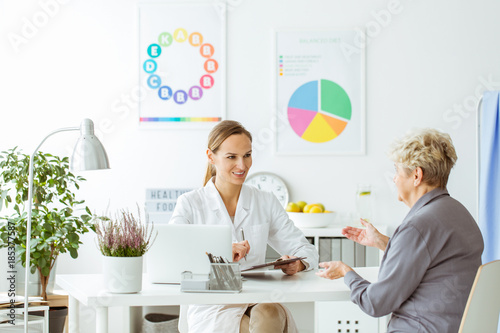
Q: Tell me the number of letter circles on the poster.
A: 12